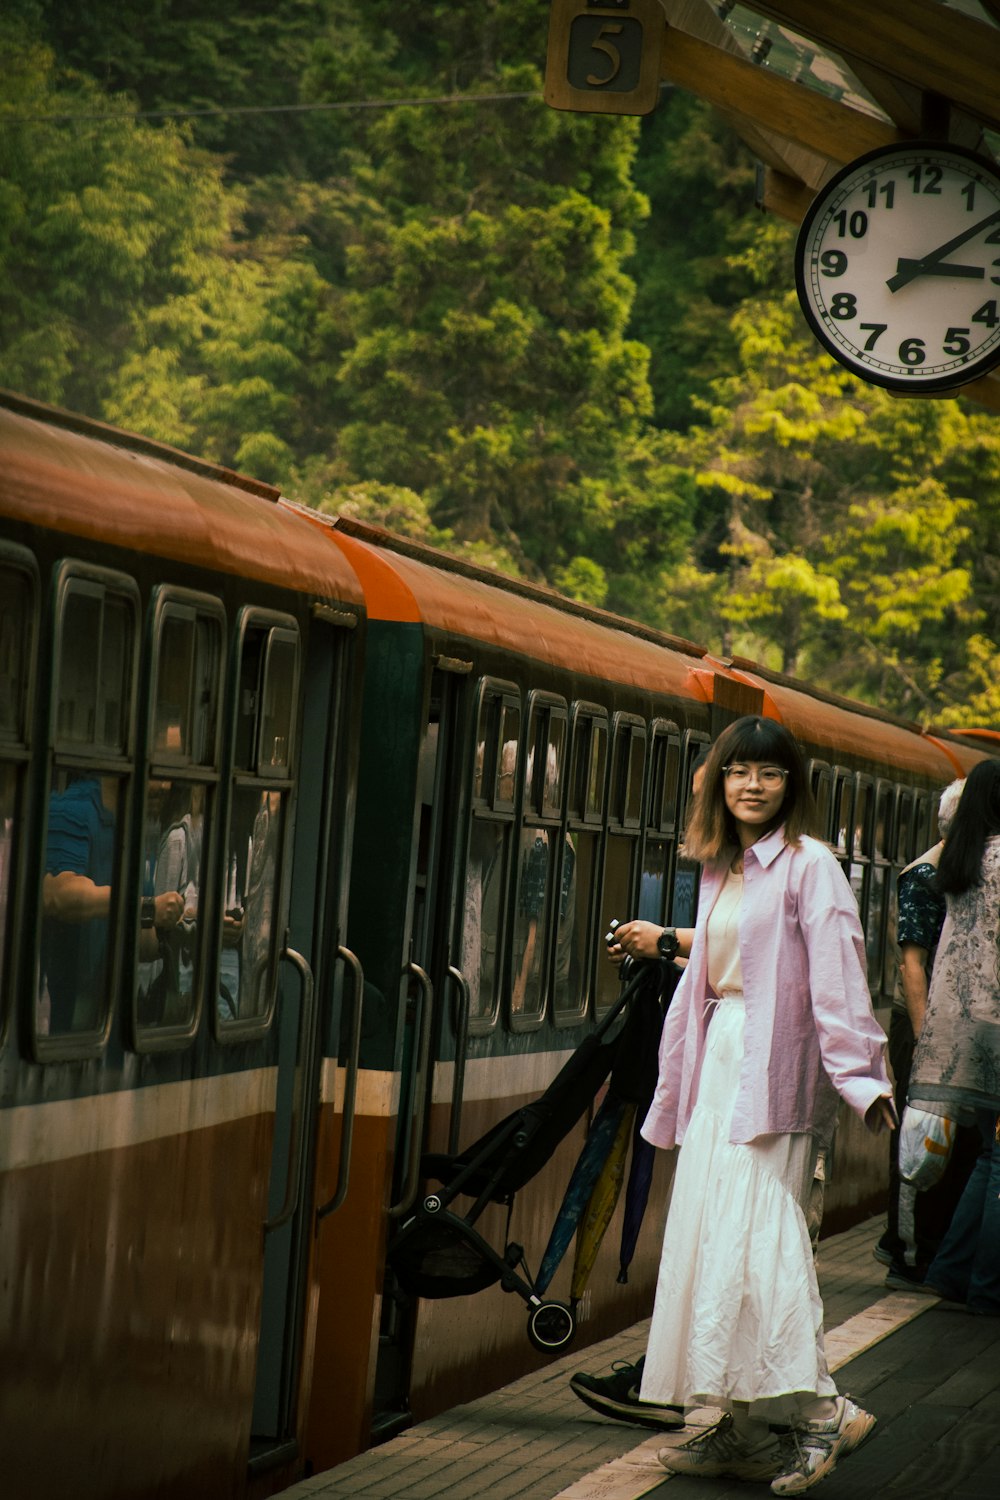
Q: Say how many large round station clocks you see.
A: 1